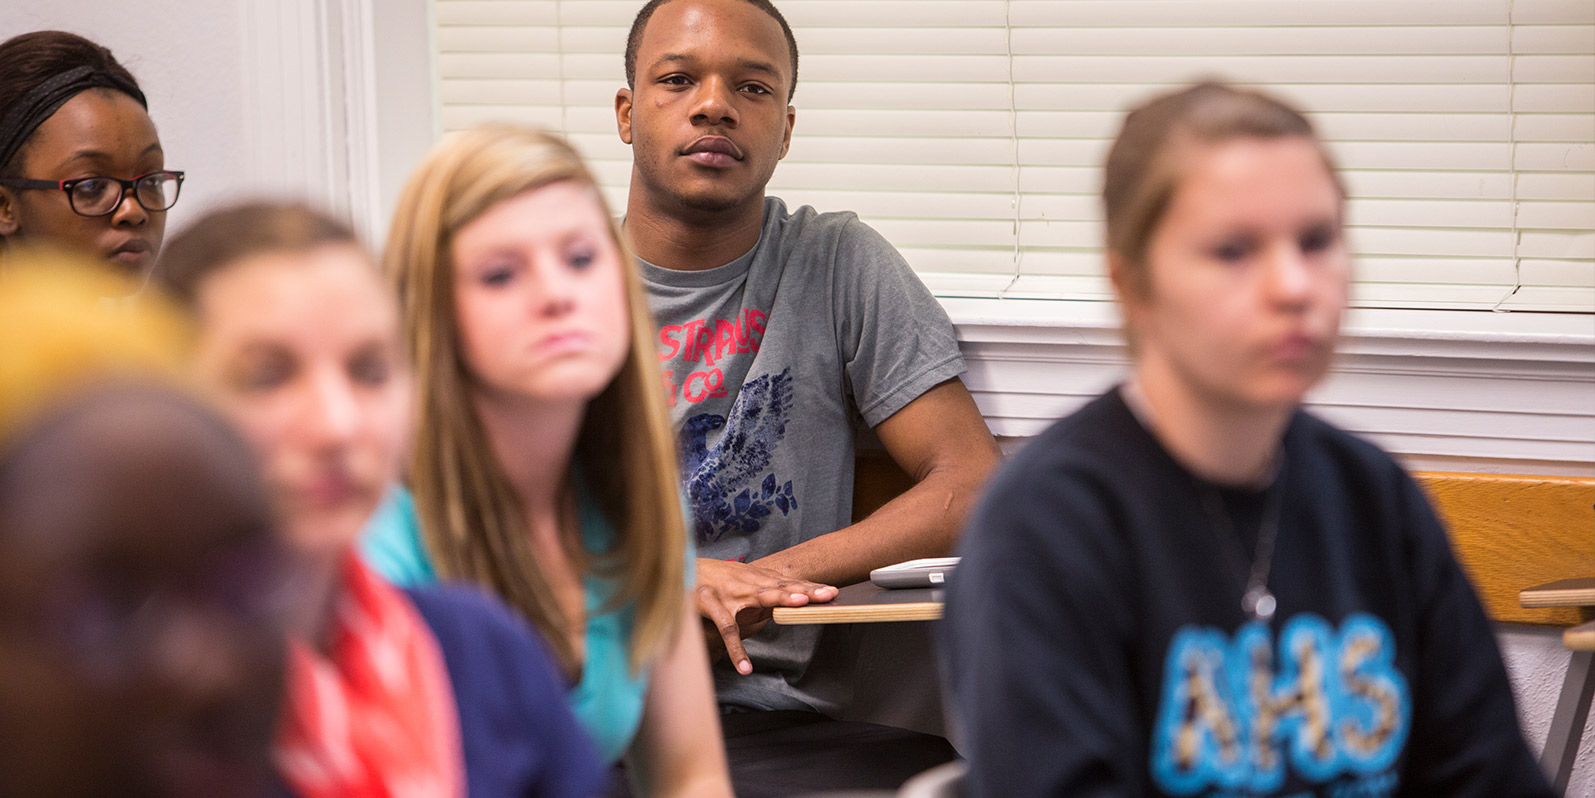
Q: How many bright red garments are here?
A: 1